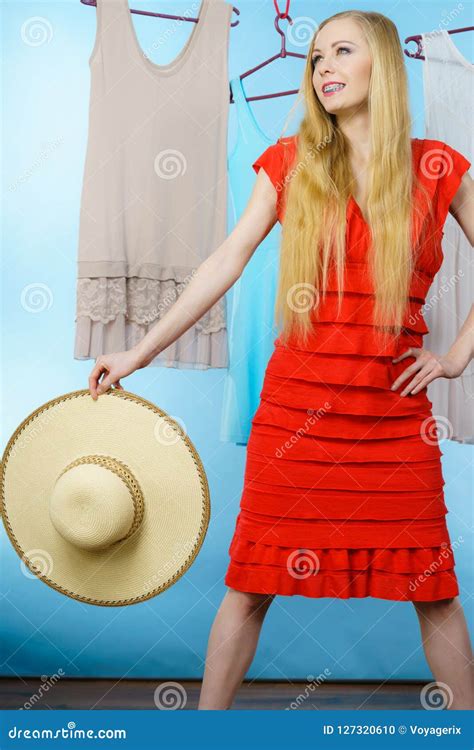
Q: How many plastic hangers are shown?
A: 3